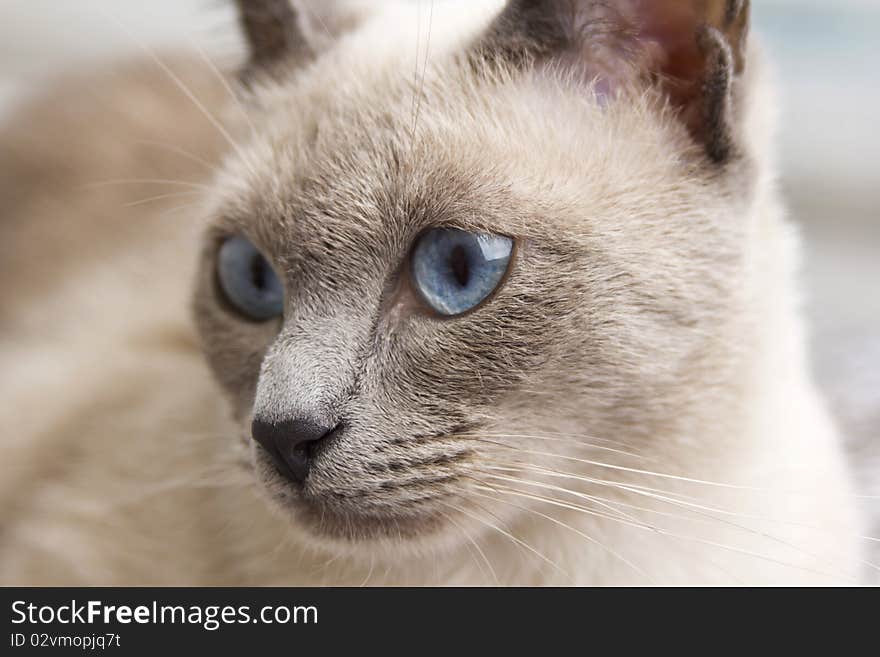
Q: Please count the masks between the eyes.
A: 0